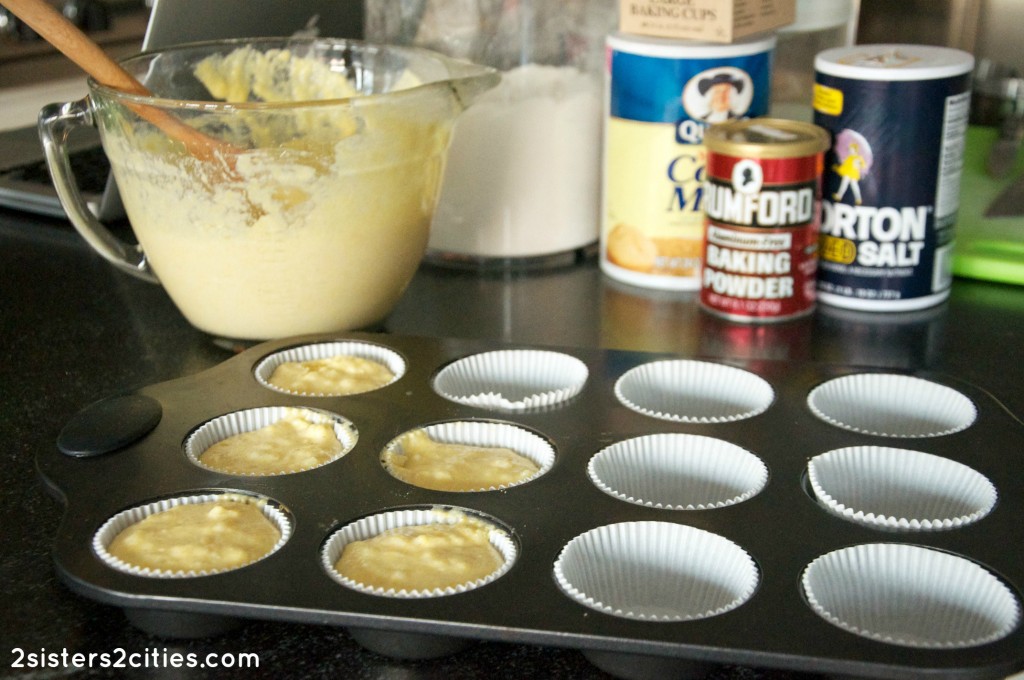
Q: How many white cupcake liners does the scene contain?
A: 12